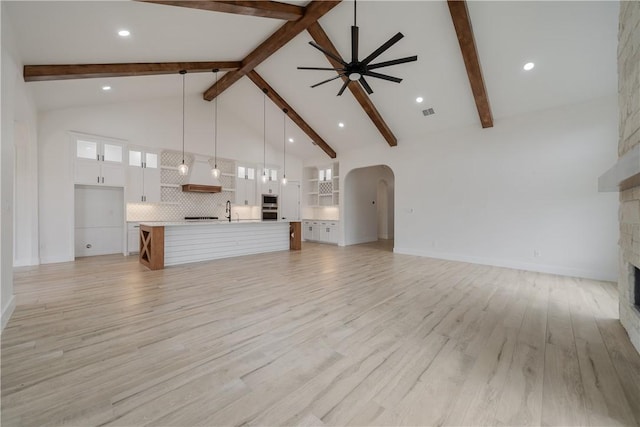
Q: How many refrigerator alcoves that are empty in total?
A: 1